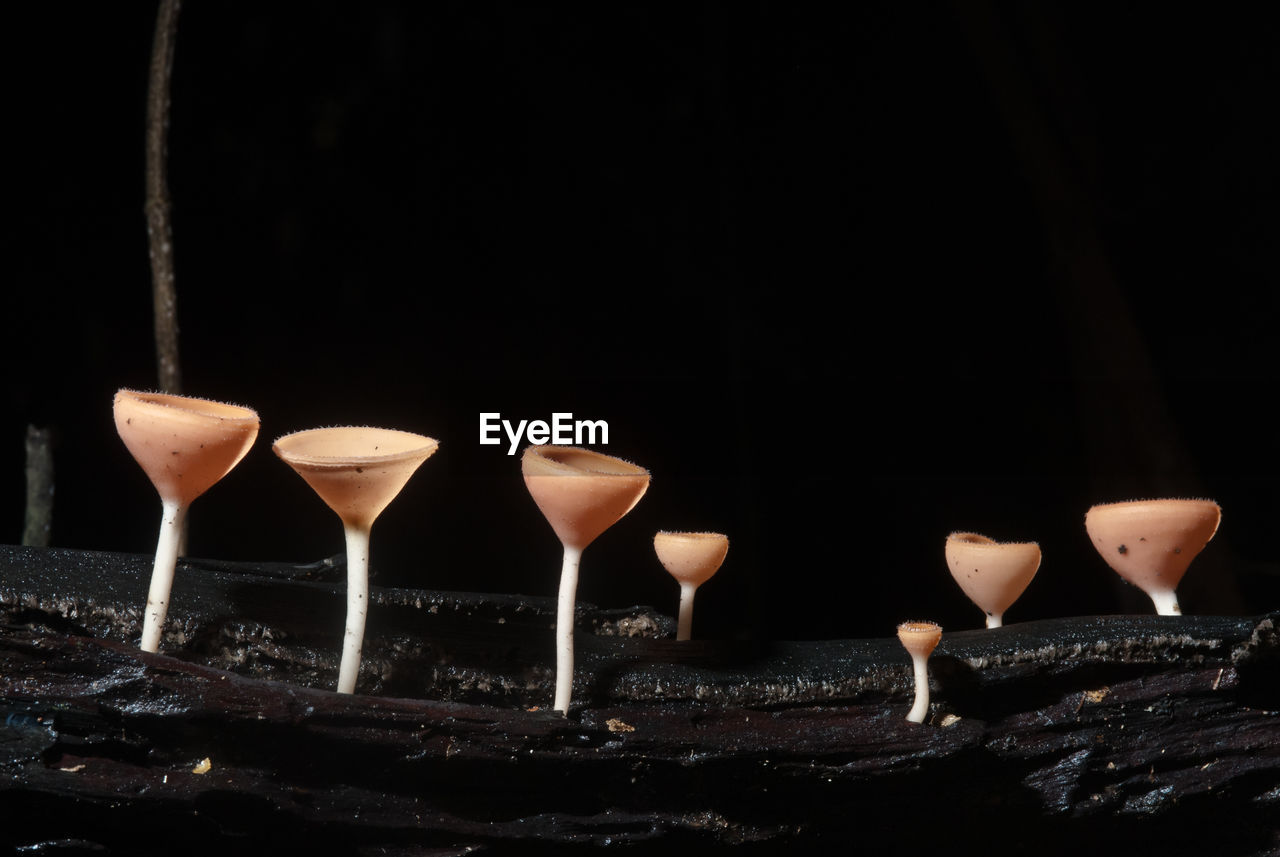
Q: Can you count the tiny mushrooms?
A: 7